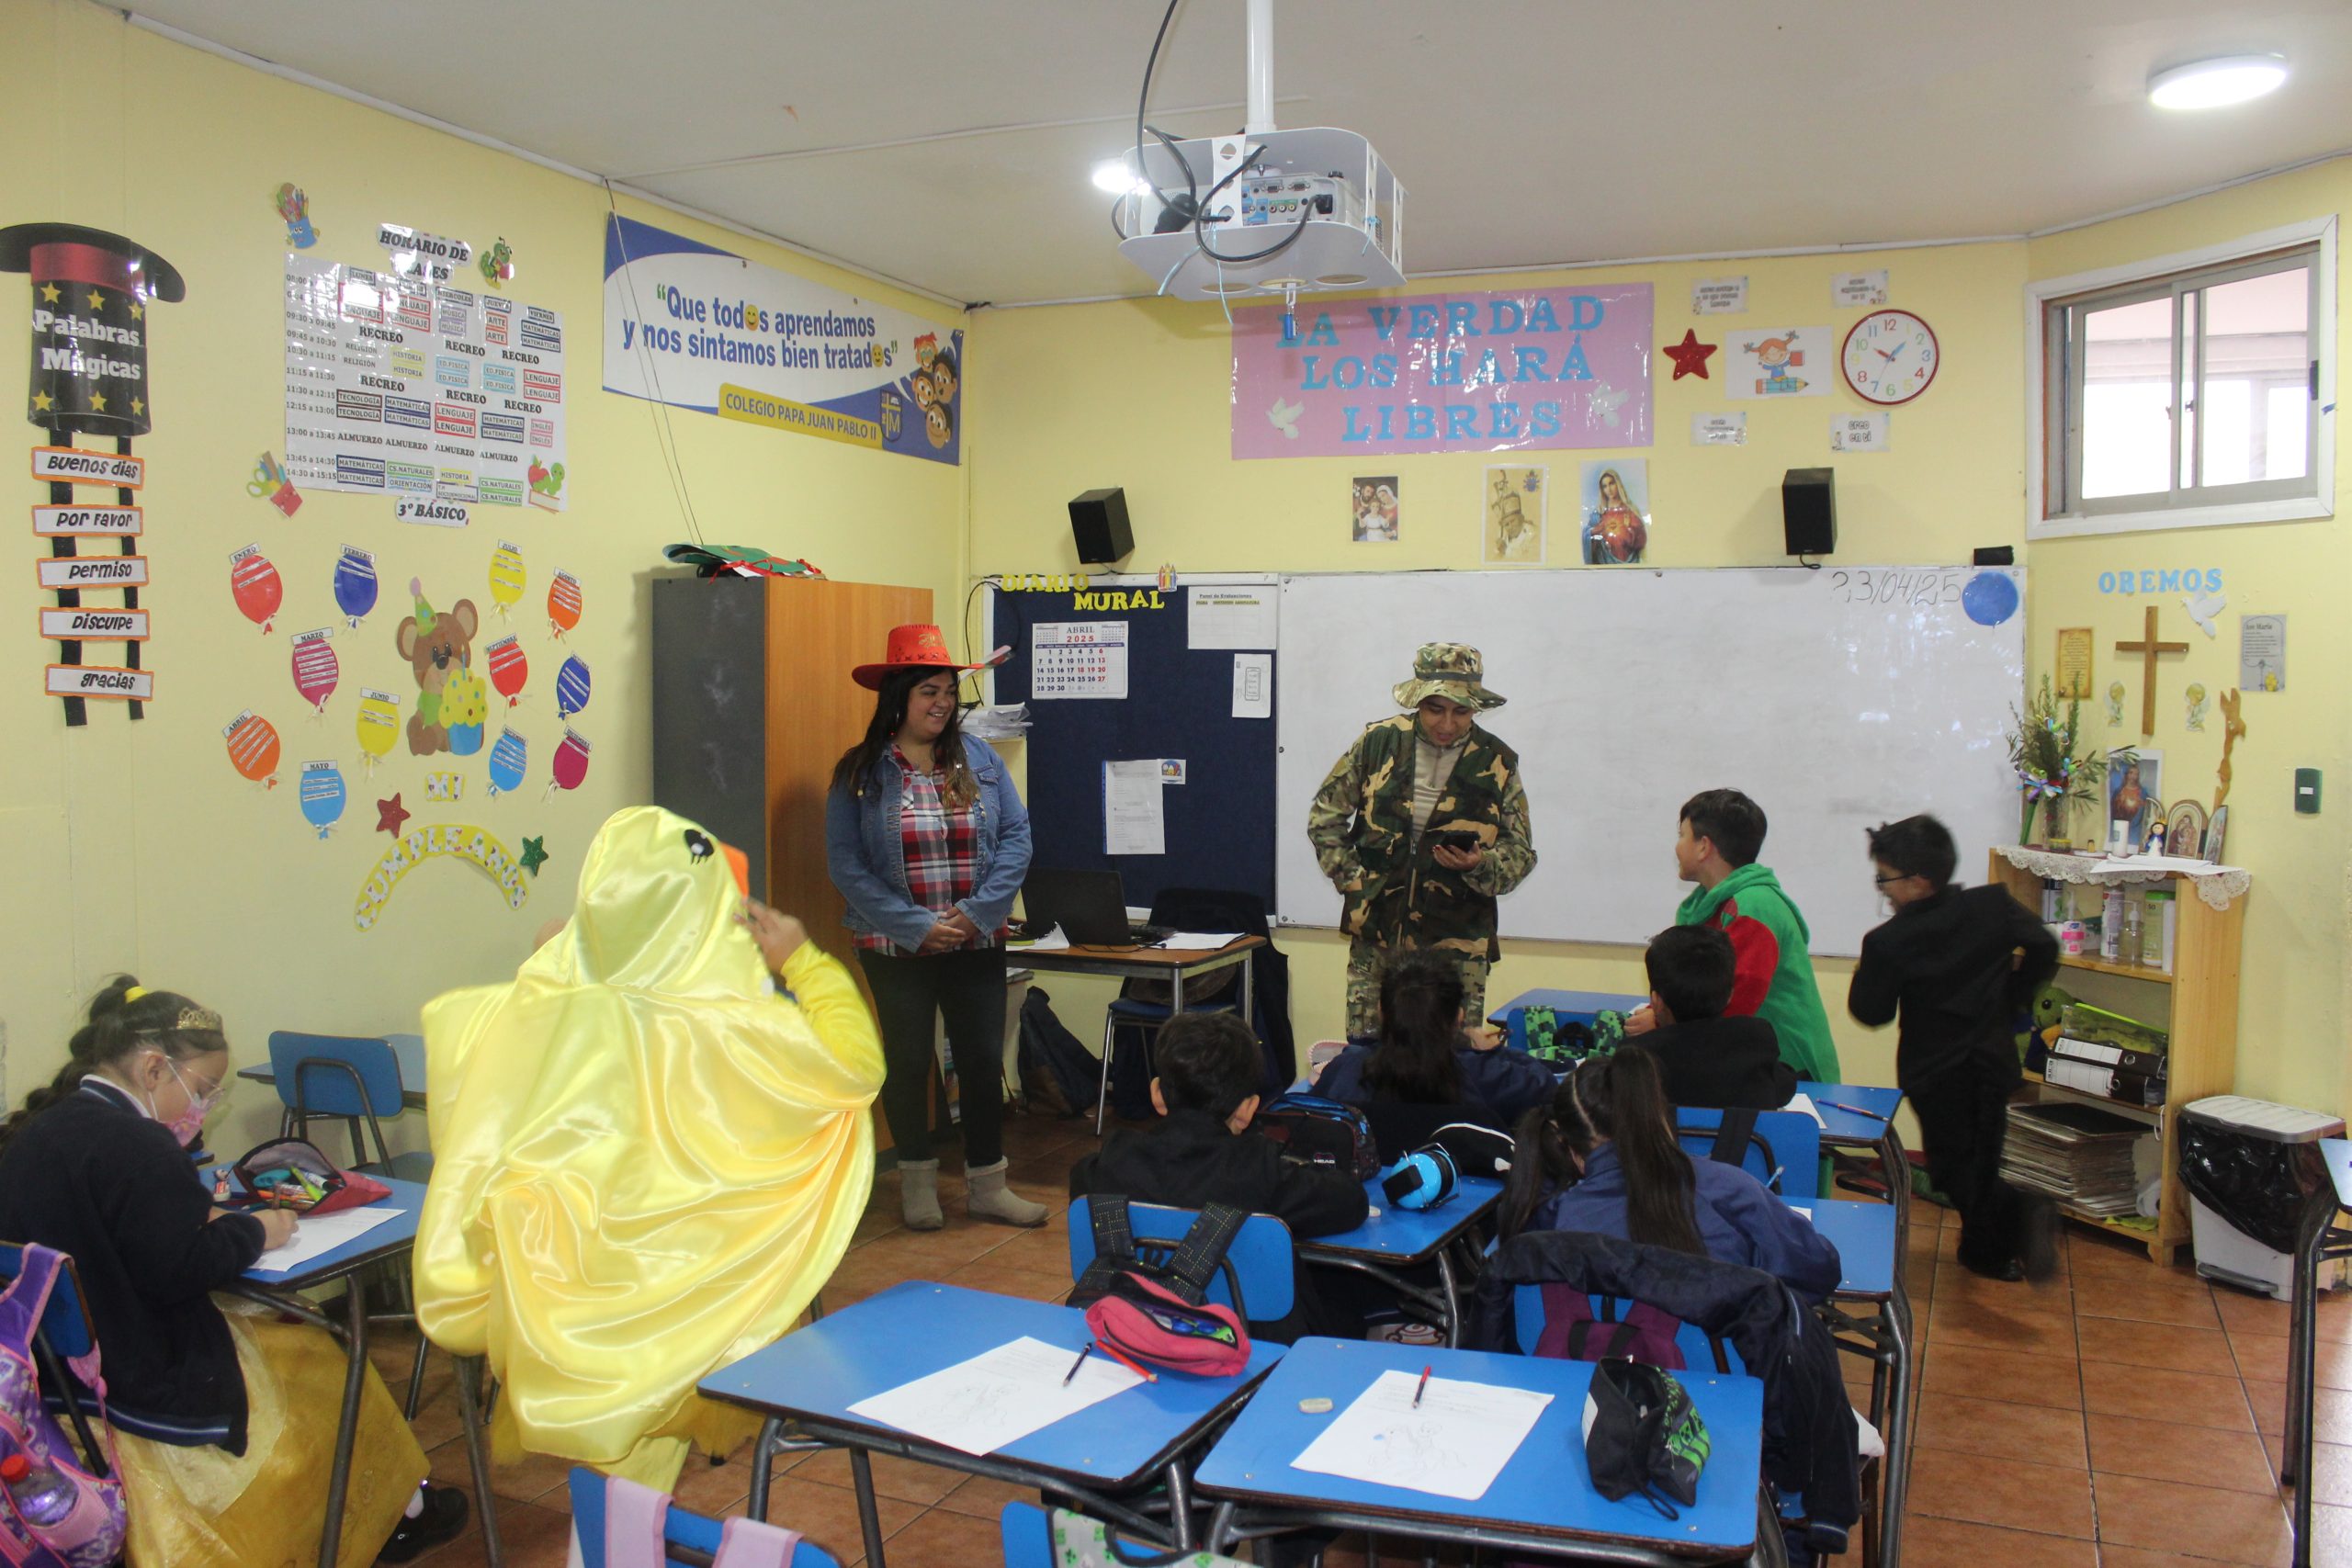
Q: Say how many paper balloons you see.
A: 12